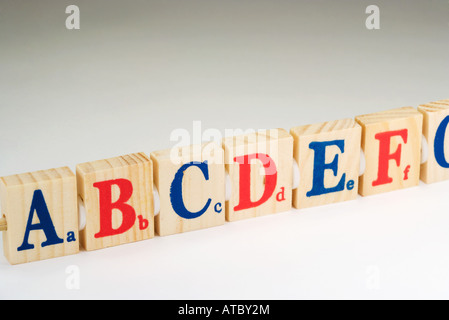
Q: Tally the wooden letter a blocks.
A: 1